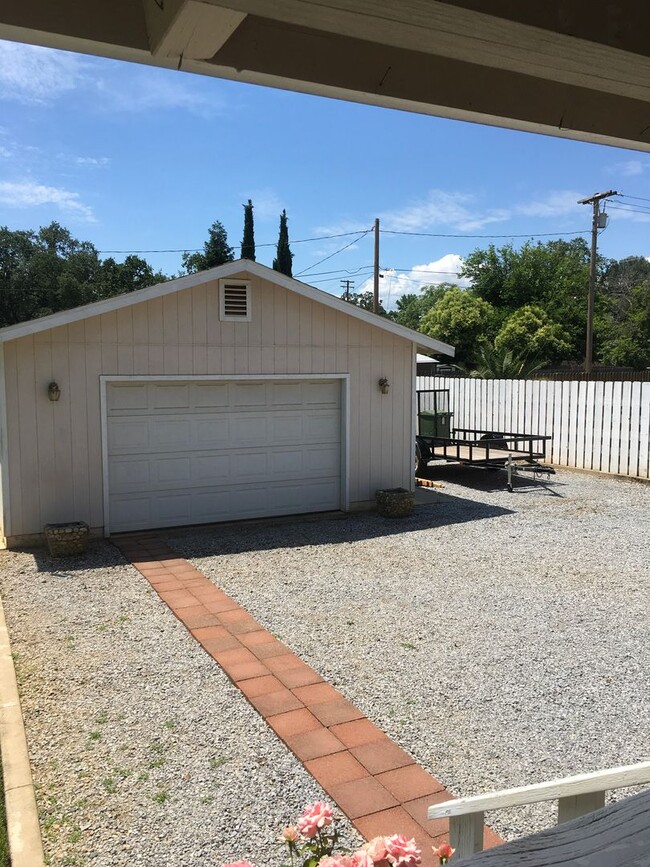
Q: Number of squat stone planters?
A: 2